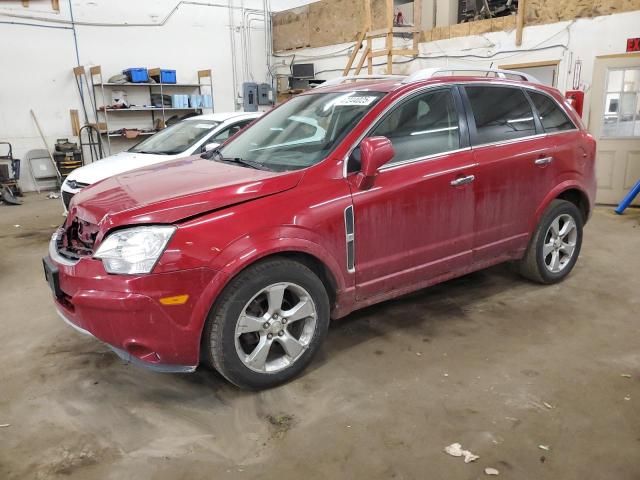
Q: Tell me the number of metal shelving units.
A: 1